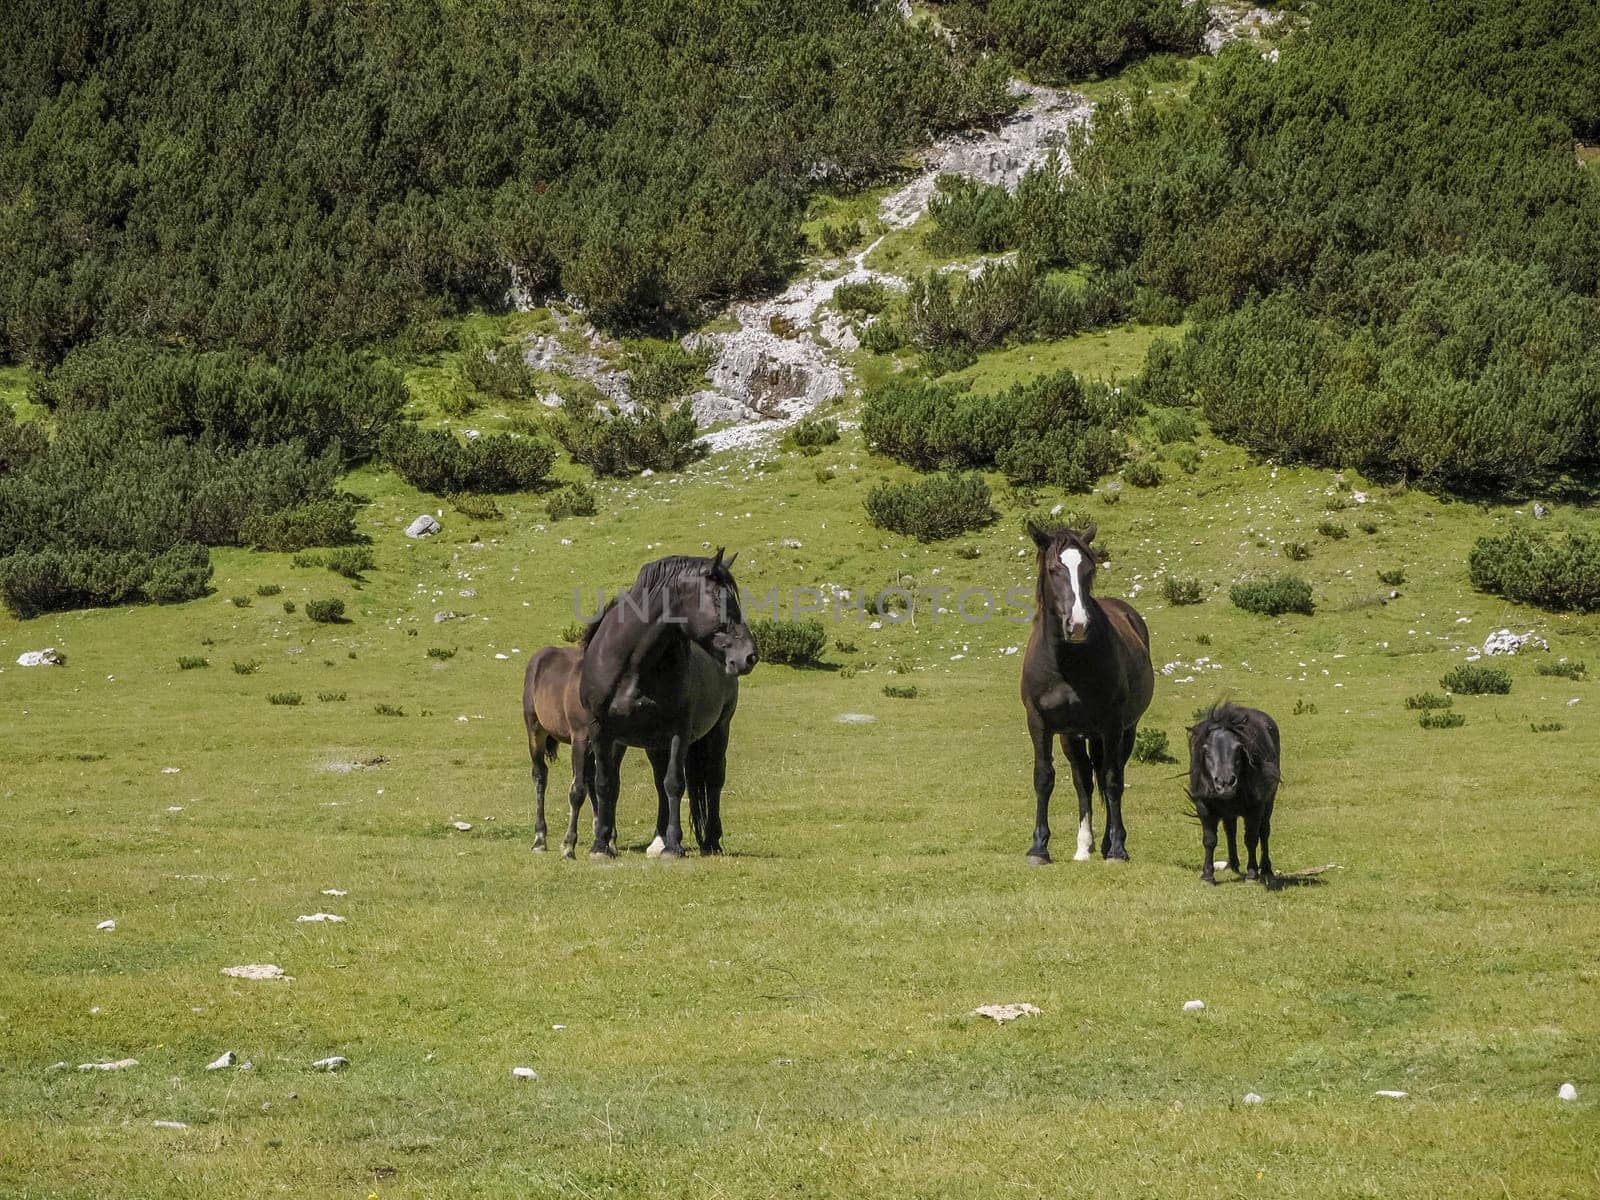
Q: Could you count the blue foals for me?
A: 0